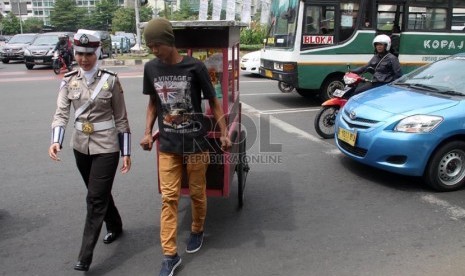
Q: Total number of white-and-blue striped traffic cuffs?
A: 2